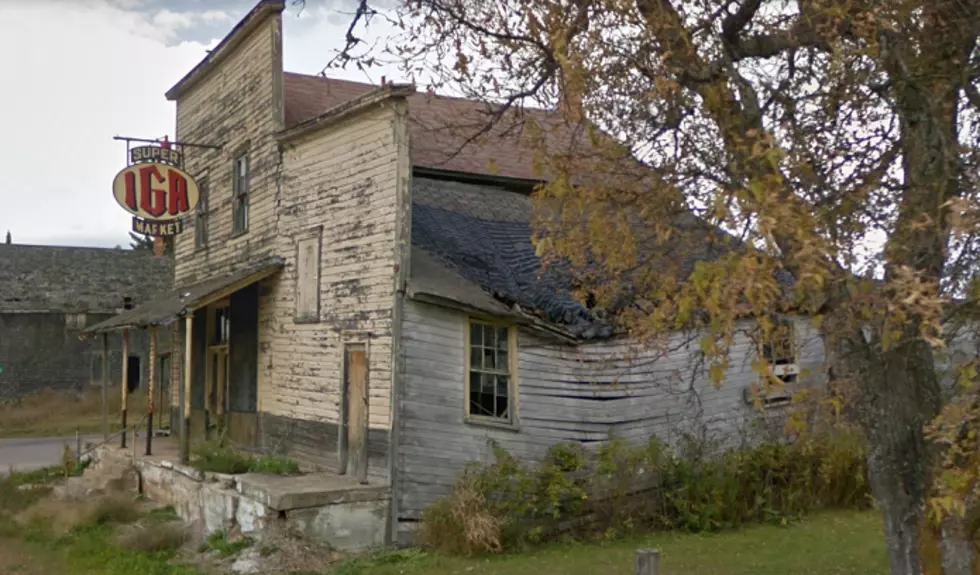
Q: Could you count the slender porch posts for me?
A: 4